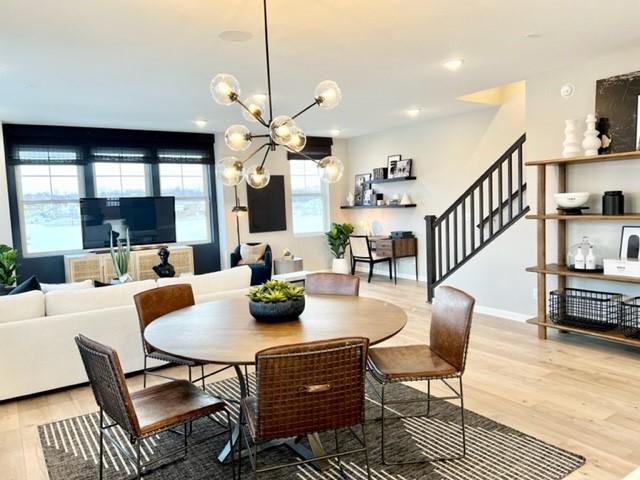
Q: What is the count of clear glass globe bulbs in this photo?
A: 9